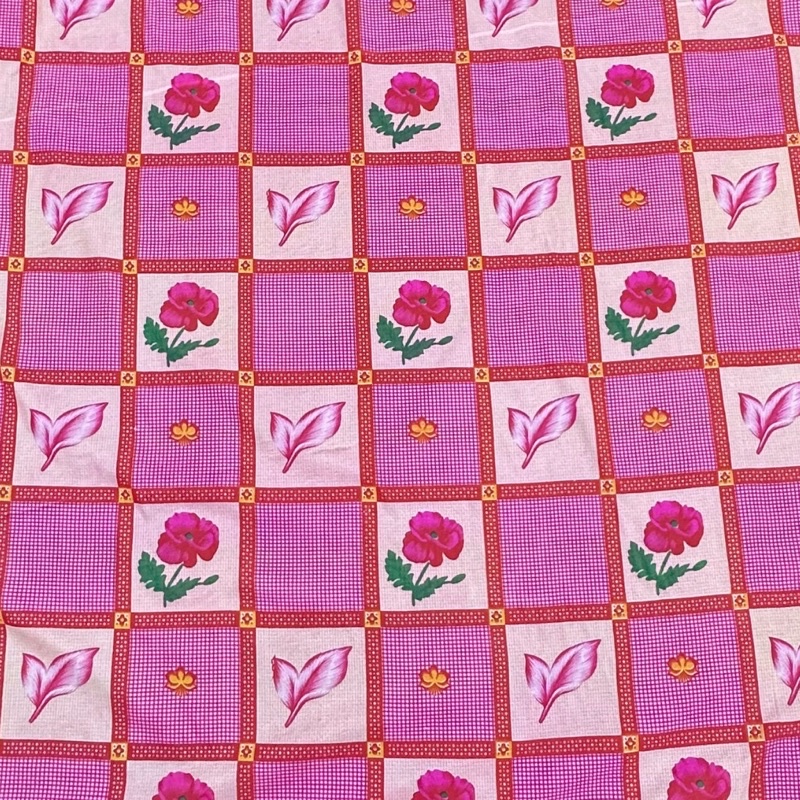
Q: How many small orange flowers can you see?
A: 12